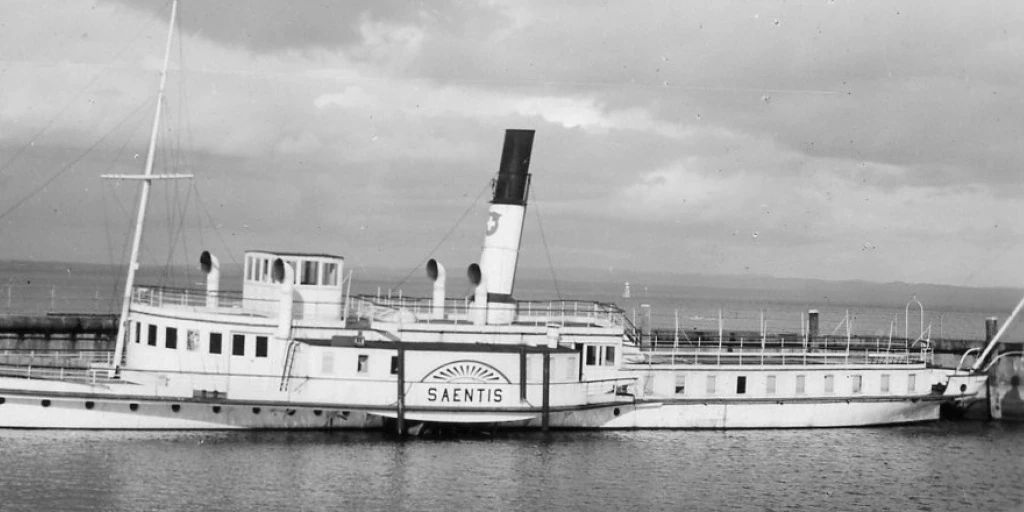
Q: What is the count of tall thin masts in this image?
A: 1